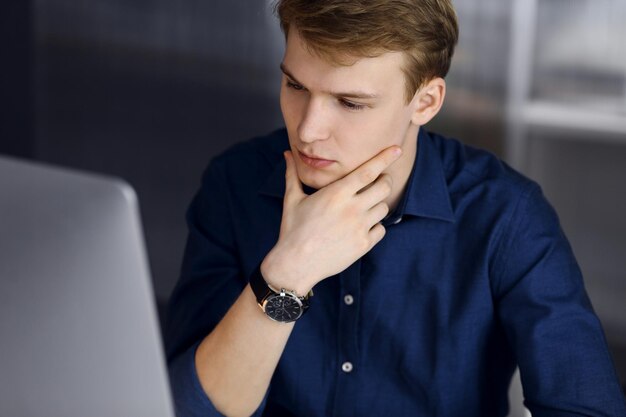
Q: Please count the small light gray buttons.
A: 2